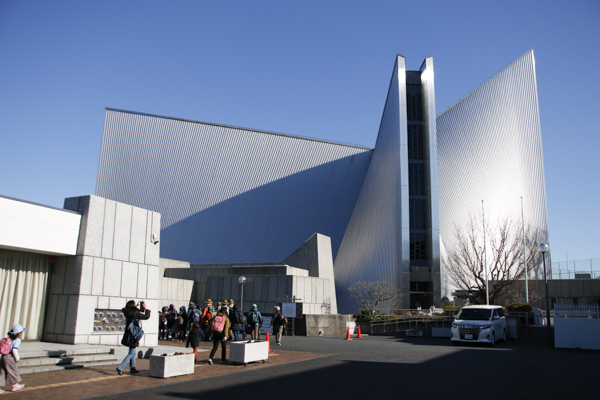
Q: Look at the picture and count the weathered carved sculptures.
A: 0